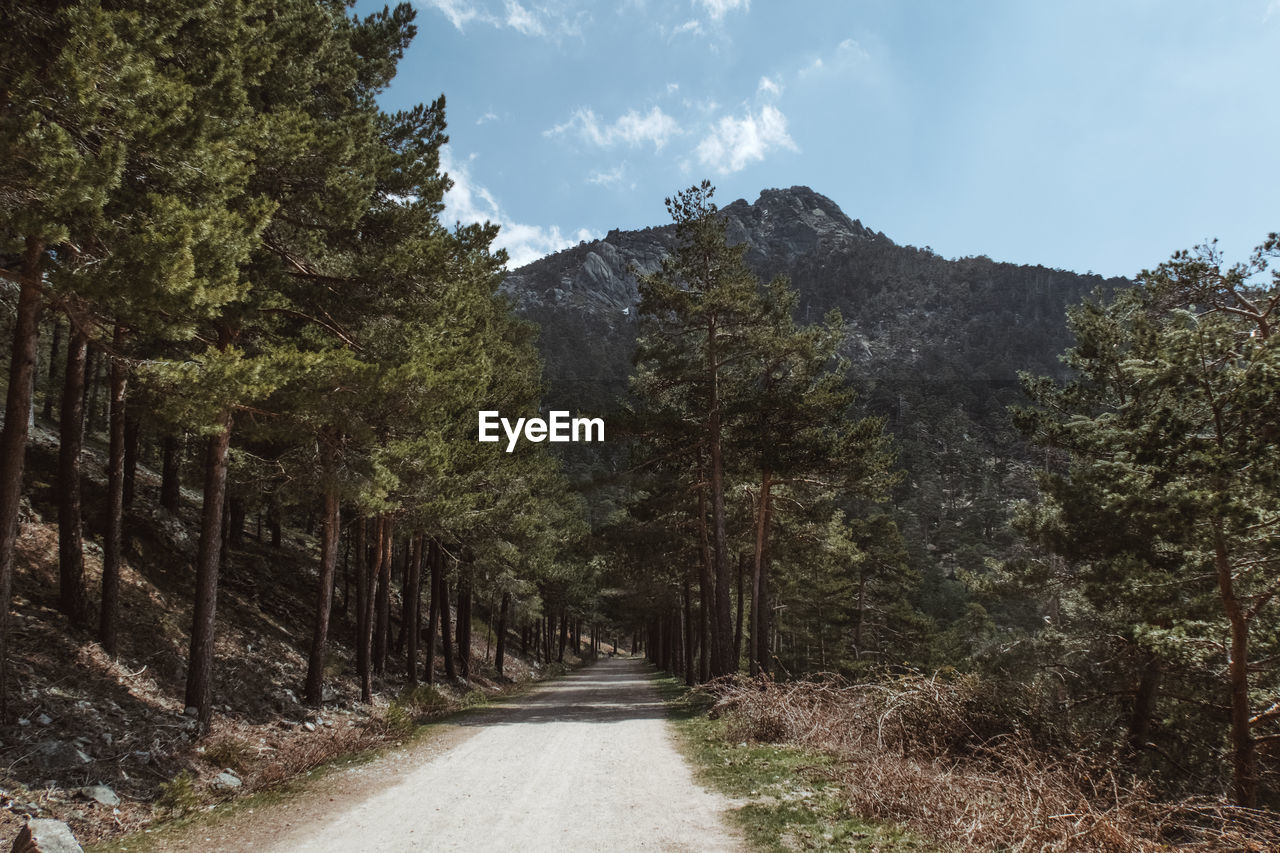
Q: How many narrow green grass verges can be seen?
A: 2